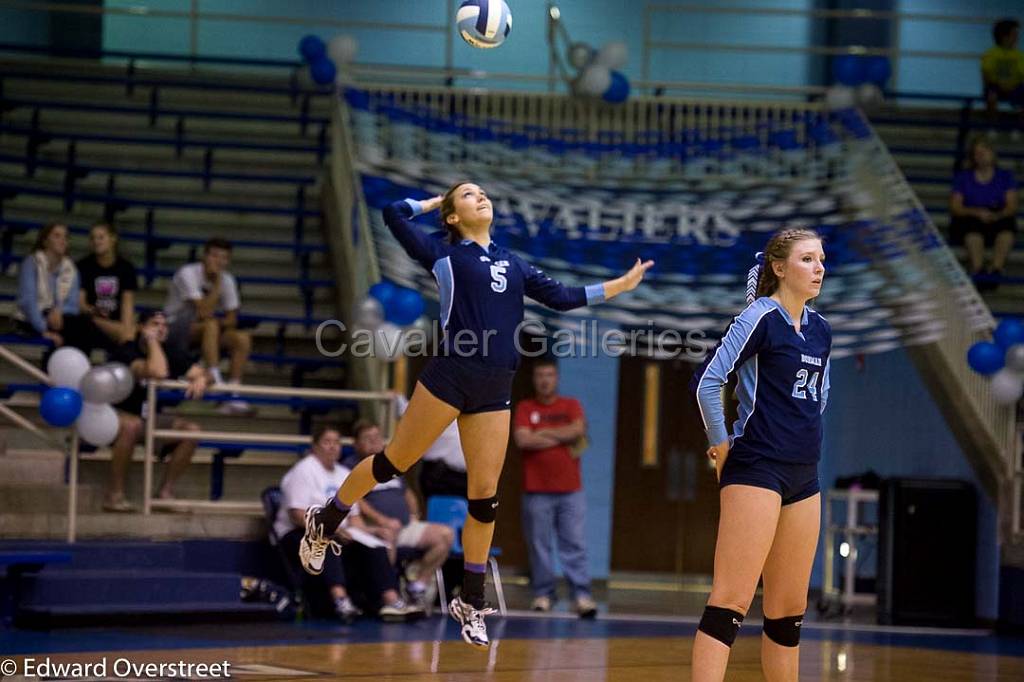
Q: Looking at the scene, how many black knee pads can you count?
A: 4